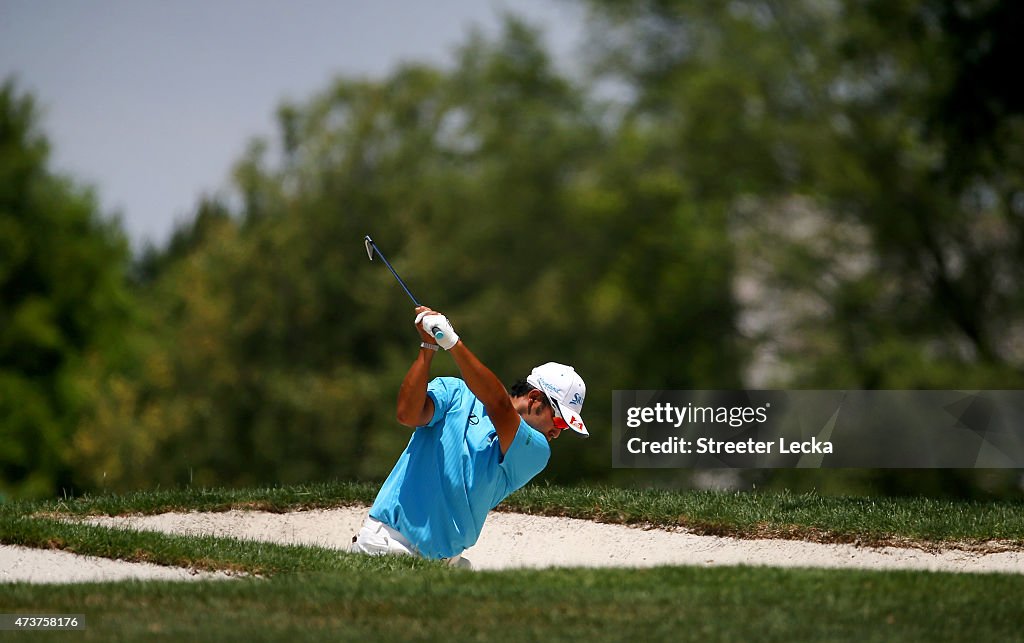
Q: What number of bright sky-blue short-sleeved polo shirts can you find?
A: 1